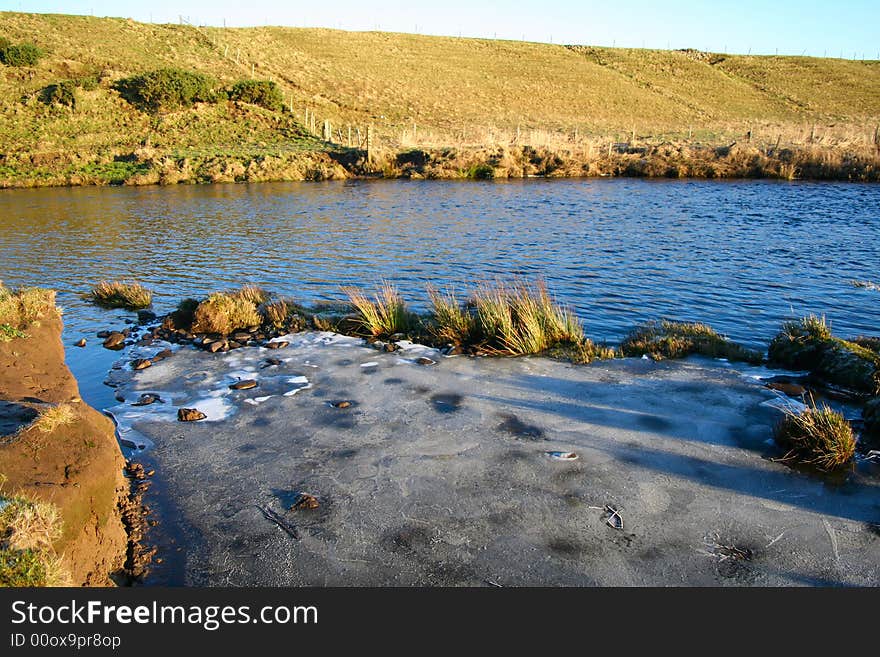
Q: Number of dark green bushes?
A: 4